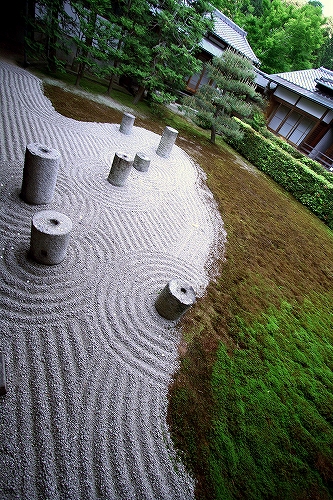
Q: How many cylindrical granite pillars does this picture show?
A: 7